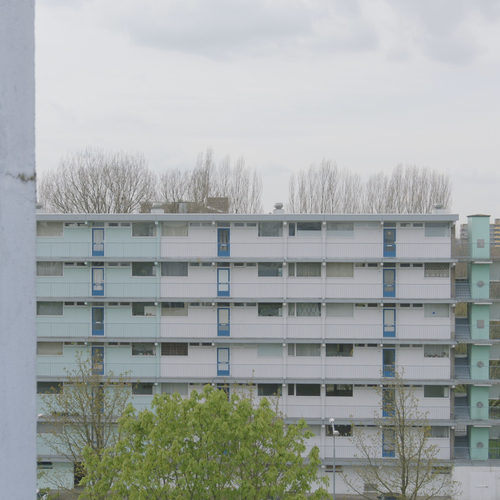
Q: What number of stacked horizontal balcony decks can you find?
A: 6